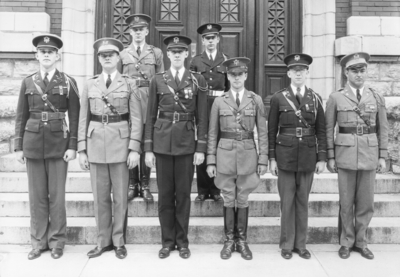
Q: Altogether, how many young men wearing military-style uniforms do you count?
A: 8